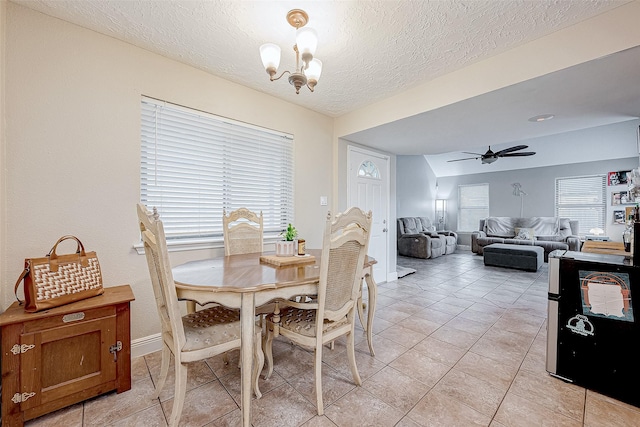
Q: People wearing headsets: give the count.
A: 0